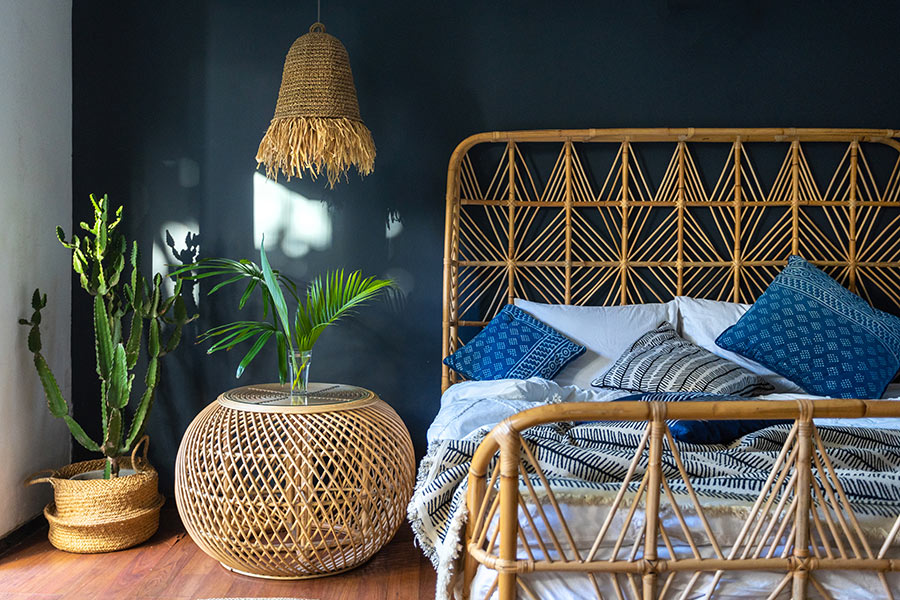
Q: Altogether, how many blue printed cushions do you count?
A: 2